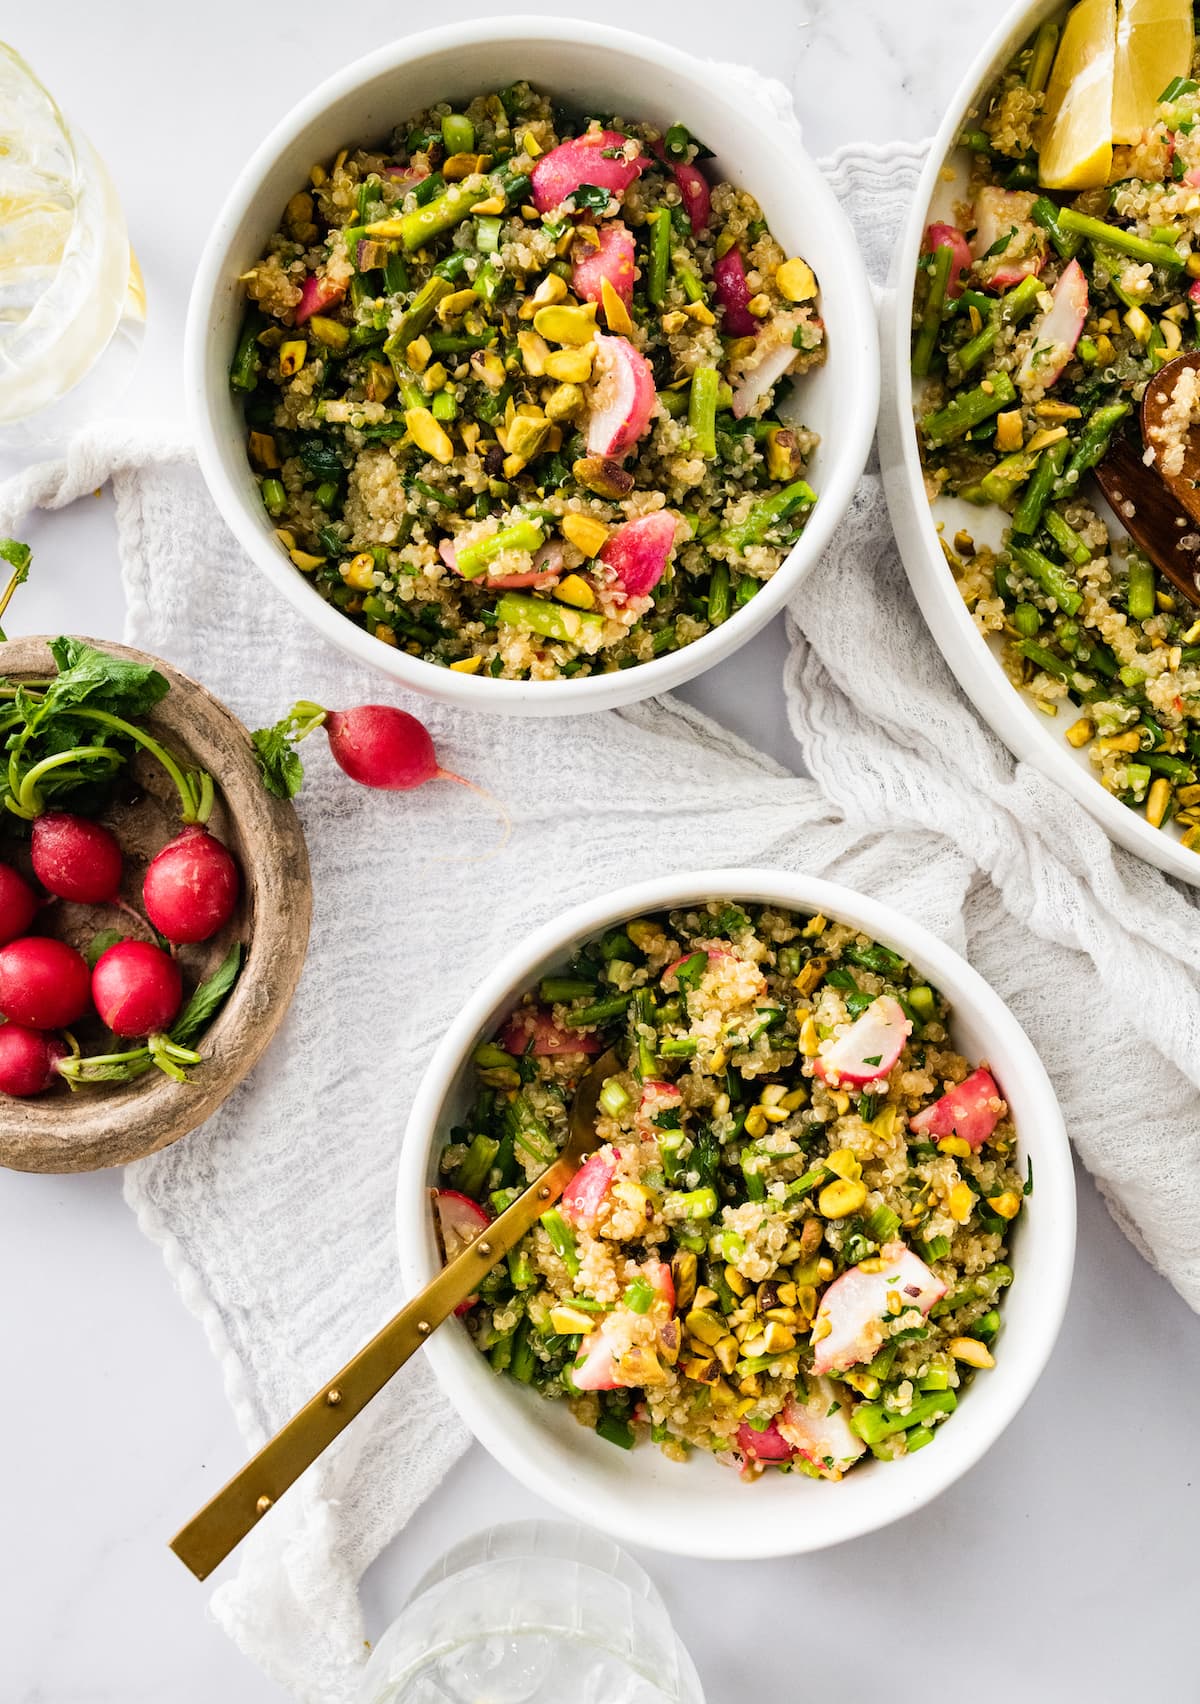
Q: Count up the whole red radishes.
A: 7